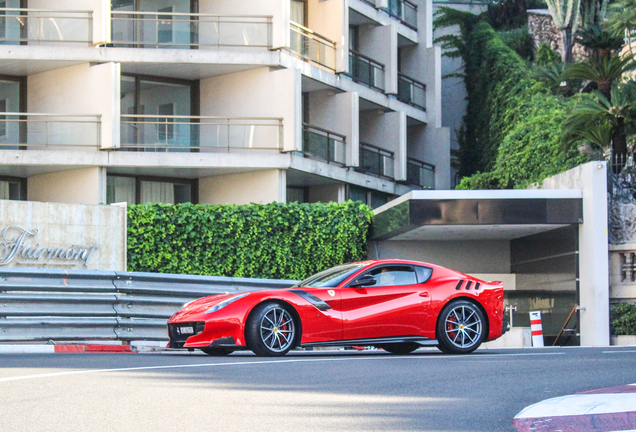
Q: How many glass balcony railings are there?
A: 12